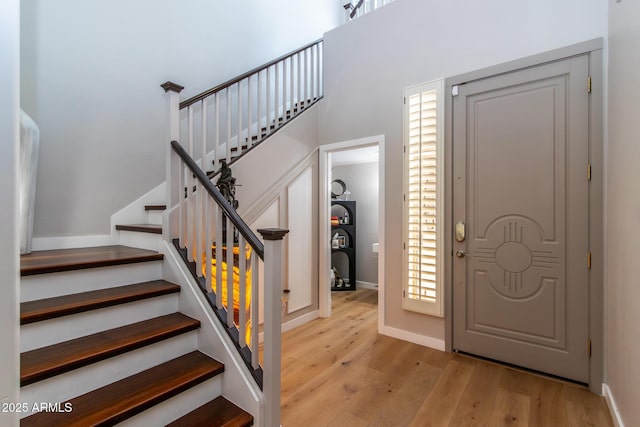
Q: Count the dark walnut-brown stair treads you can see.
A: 7